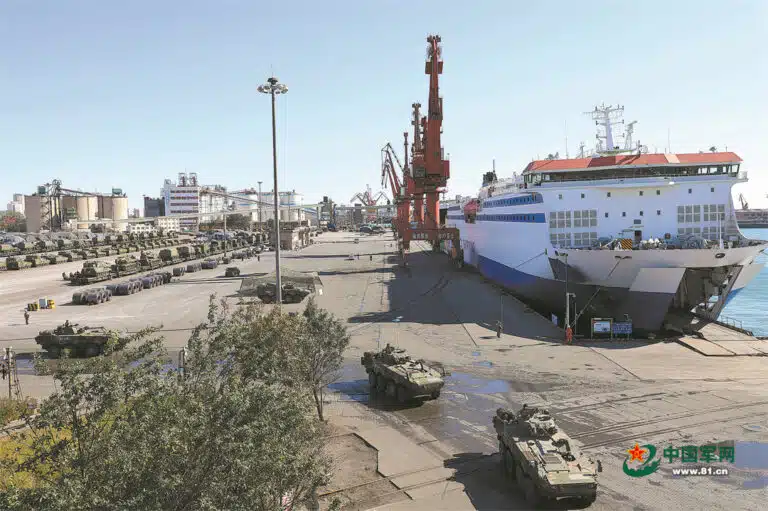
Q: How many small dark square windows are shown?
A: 11